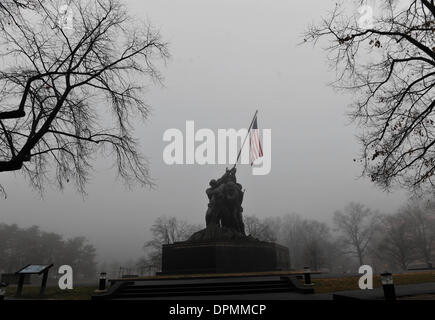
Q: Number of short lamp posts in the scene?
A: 4